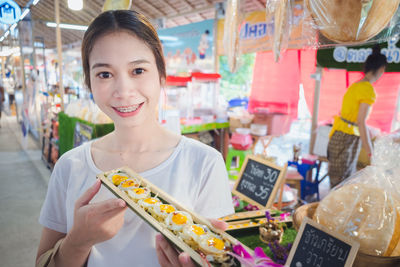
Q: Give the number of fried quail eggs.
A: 8